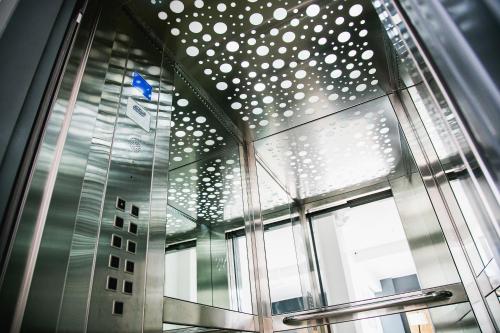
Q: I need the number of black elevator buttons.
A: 11